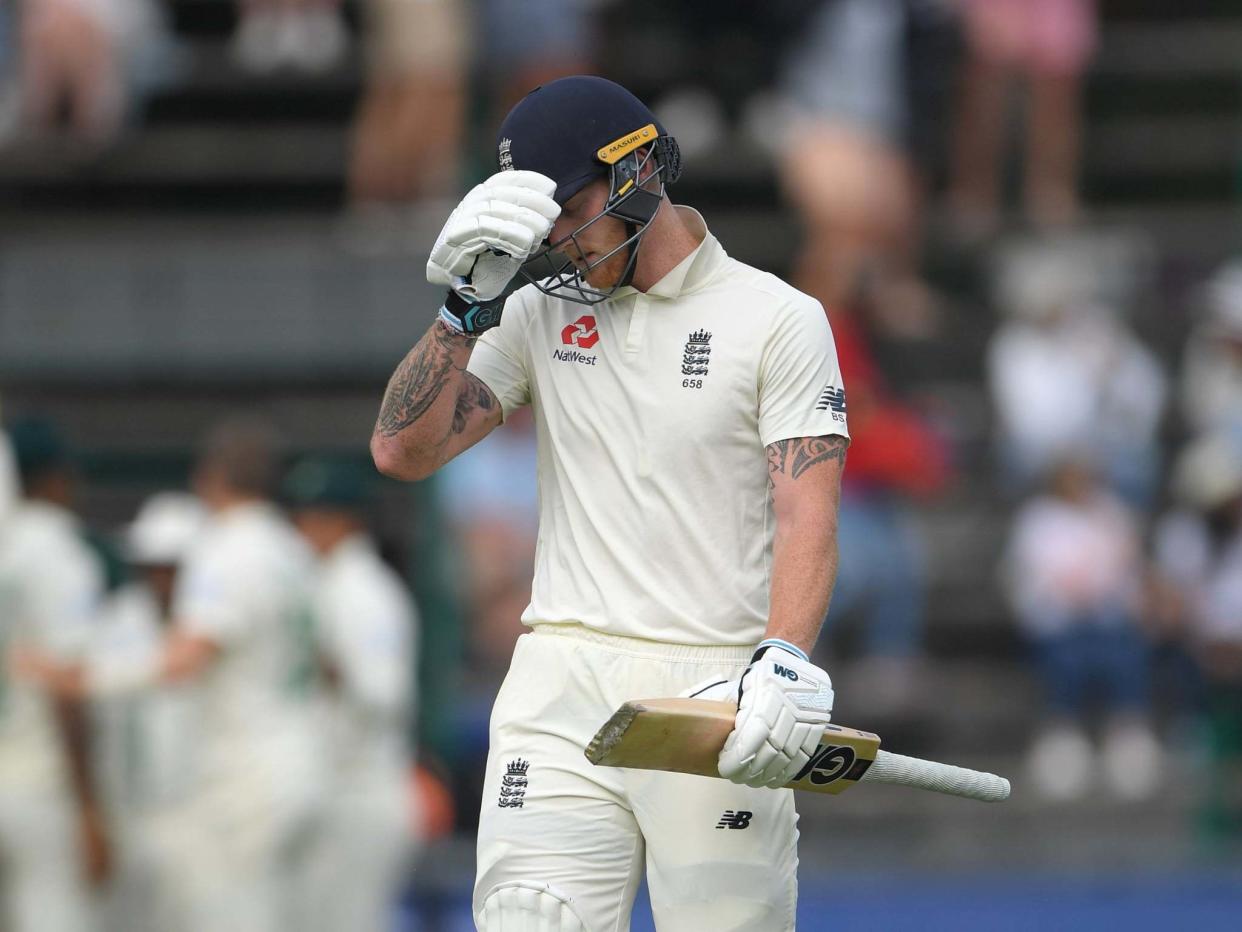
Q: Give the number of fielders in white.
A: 4